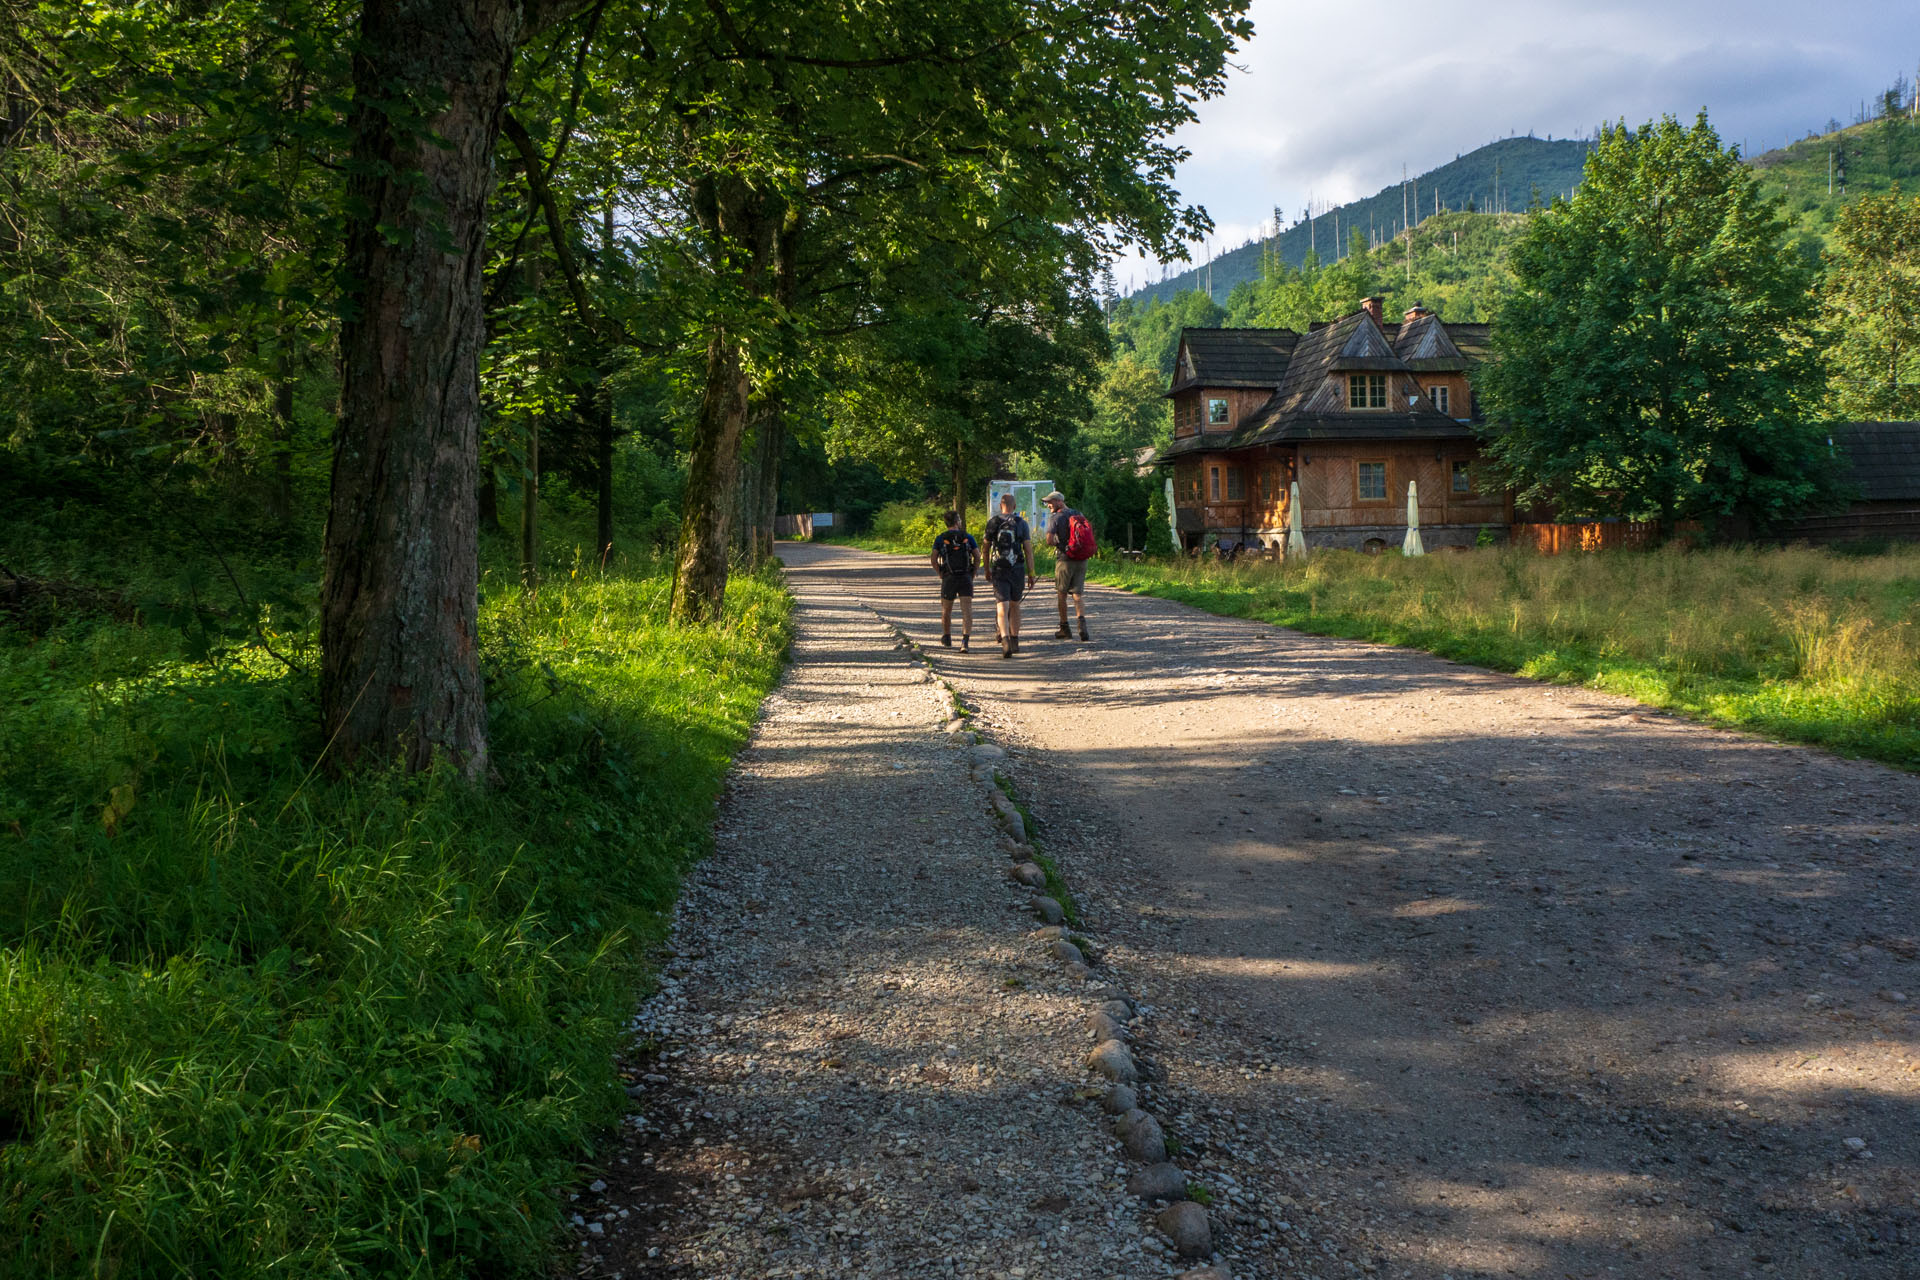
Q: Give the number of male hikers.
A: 3